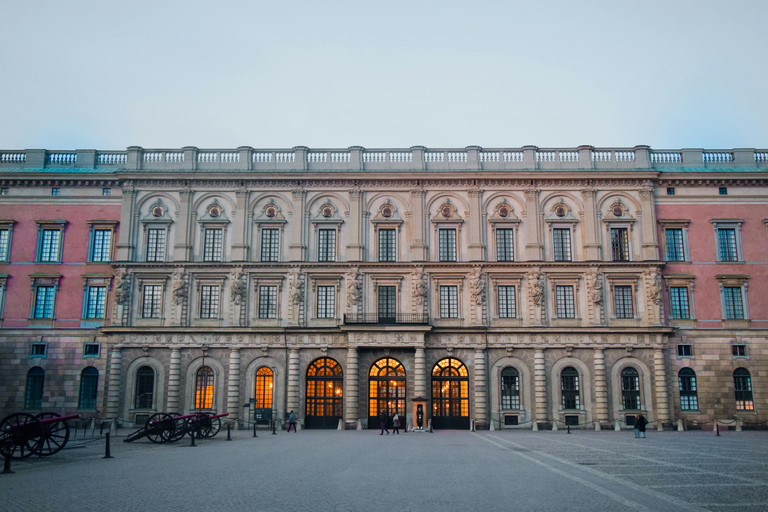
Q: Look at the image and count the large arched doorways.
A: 3